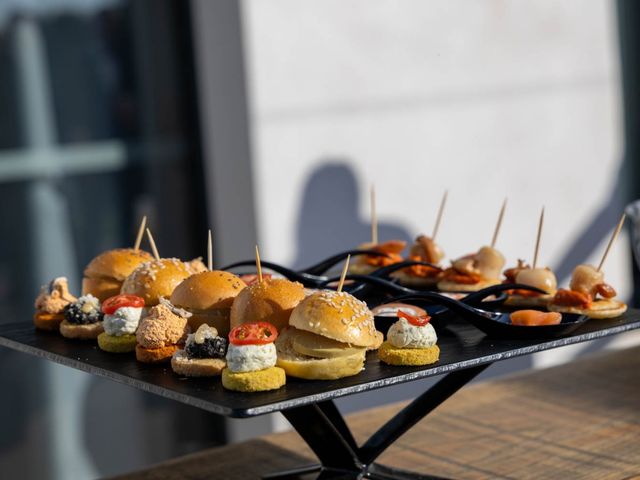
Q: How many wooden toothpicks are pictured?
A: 10